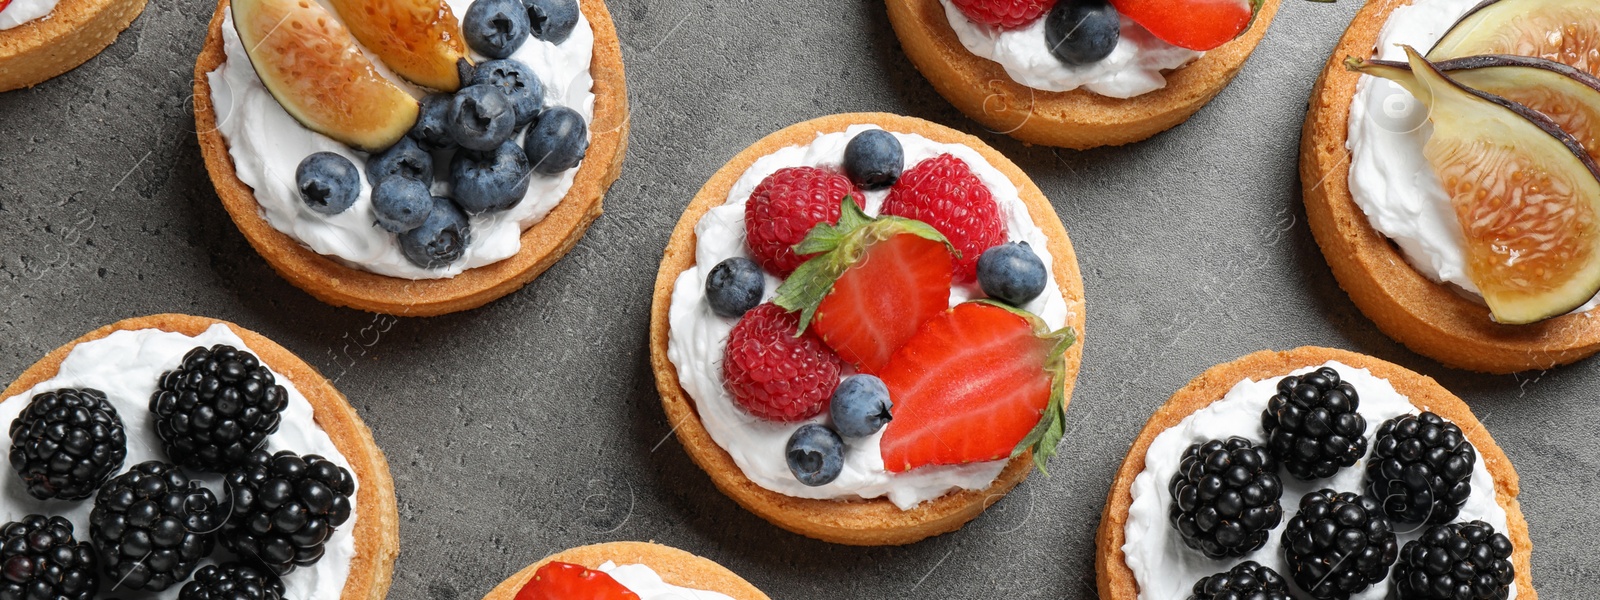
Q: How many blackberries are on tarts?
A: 12